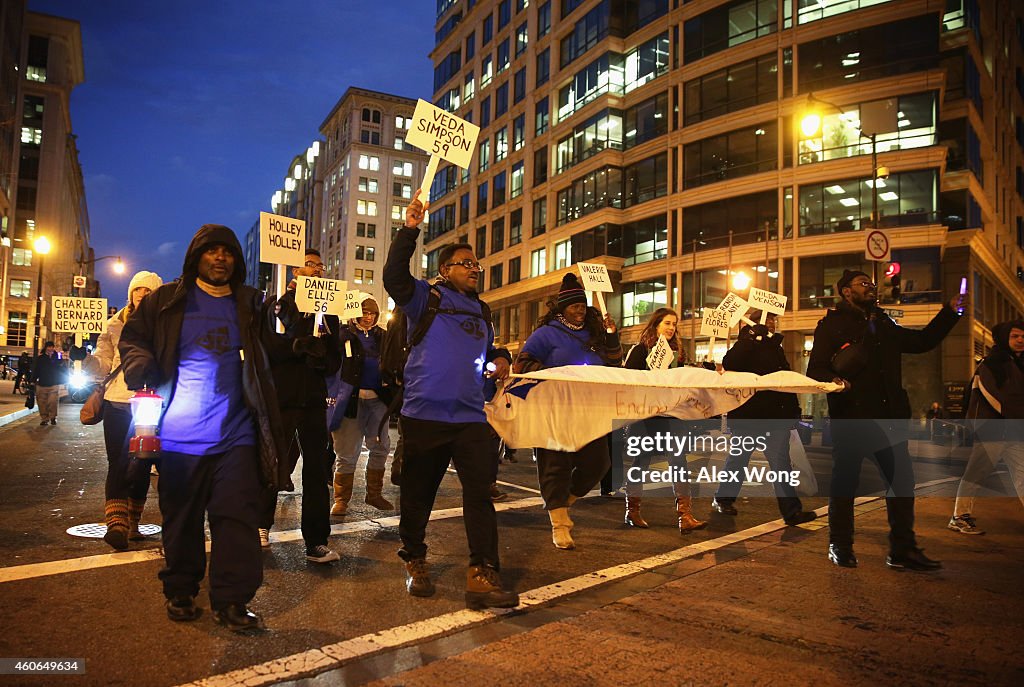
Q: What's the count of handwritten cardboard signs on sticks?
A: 10